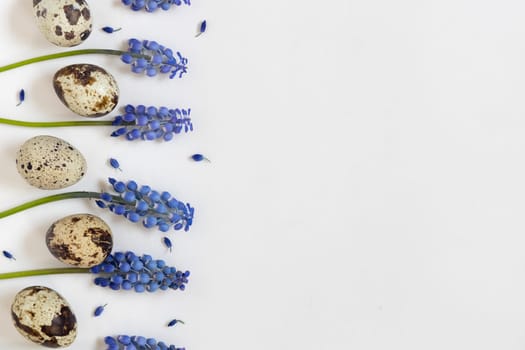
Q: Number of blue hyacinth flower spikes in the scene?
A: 6